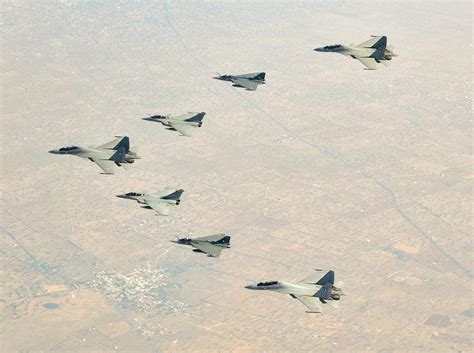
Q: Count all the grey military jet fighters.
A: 7